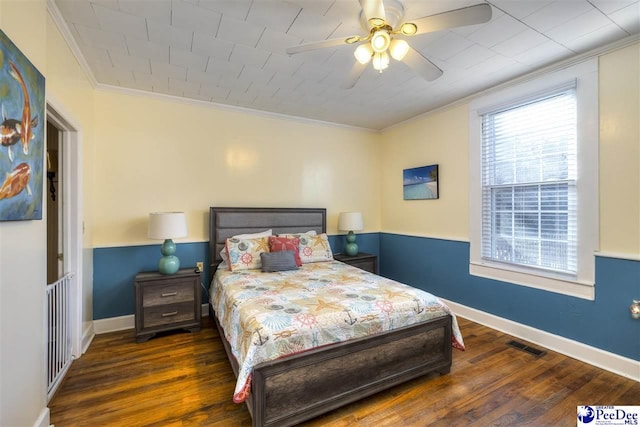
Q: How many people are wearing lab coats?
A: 0